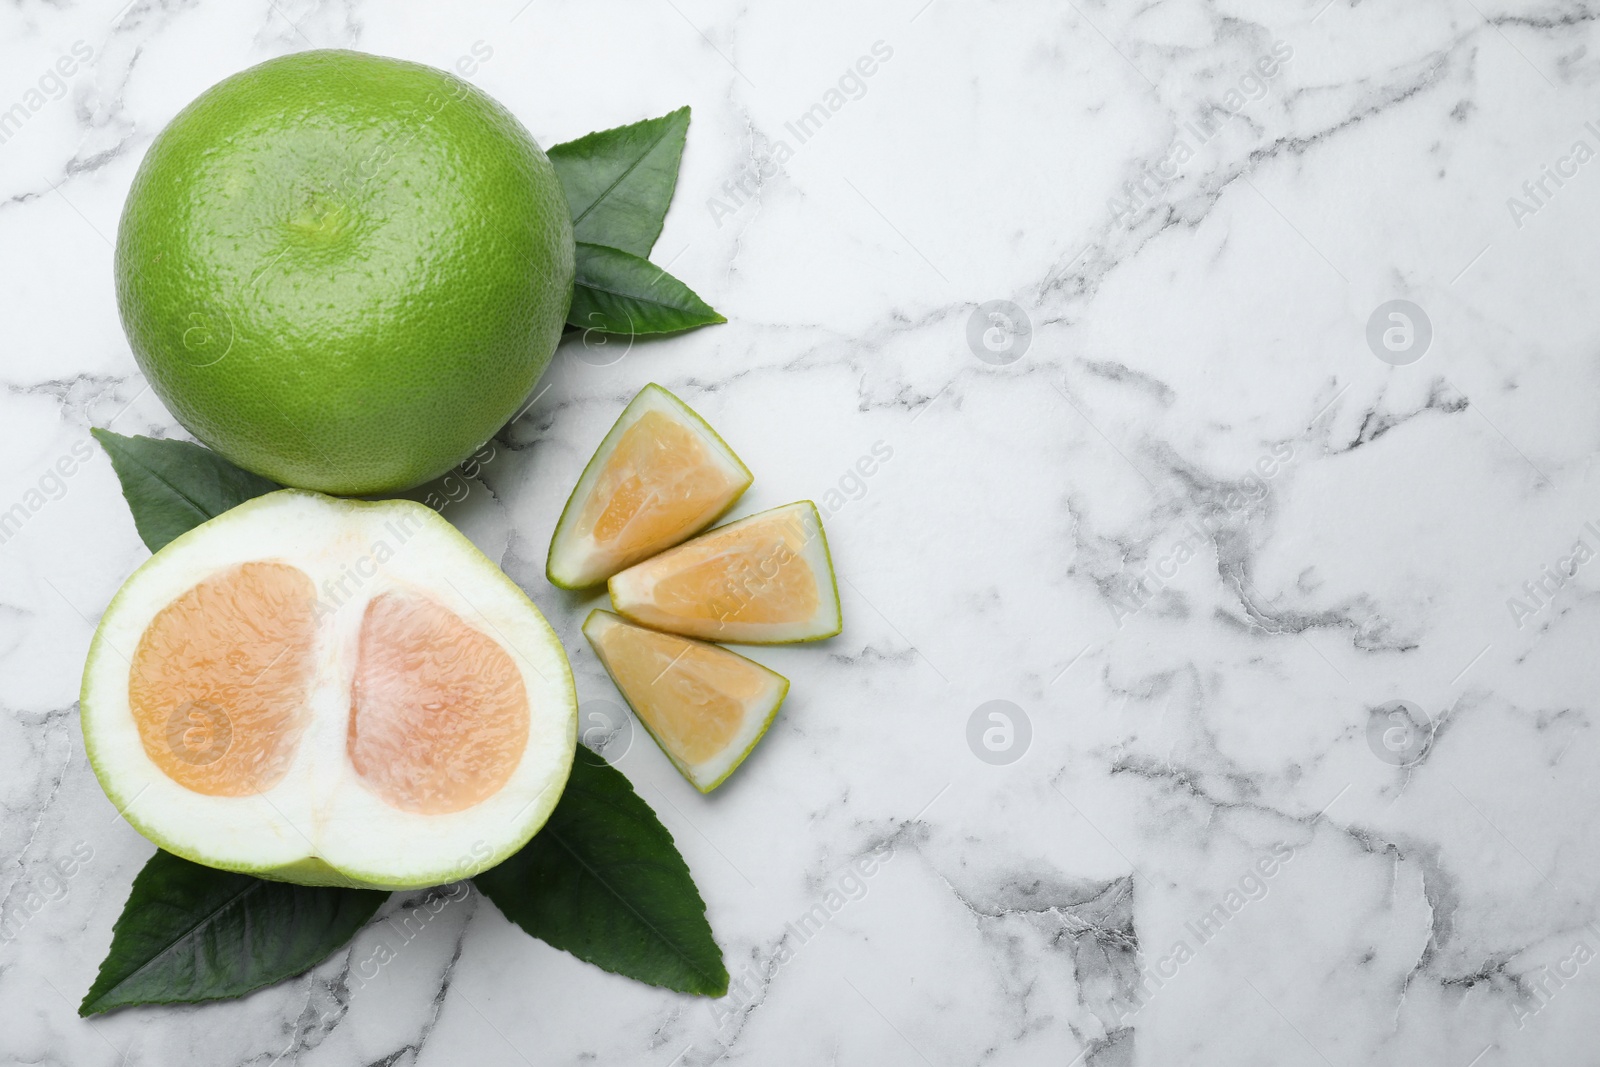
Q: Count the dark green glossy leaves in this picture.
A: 5